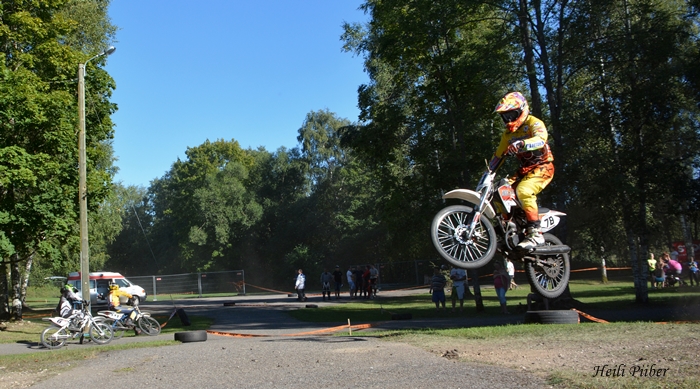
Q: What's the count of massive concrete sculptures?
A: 0